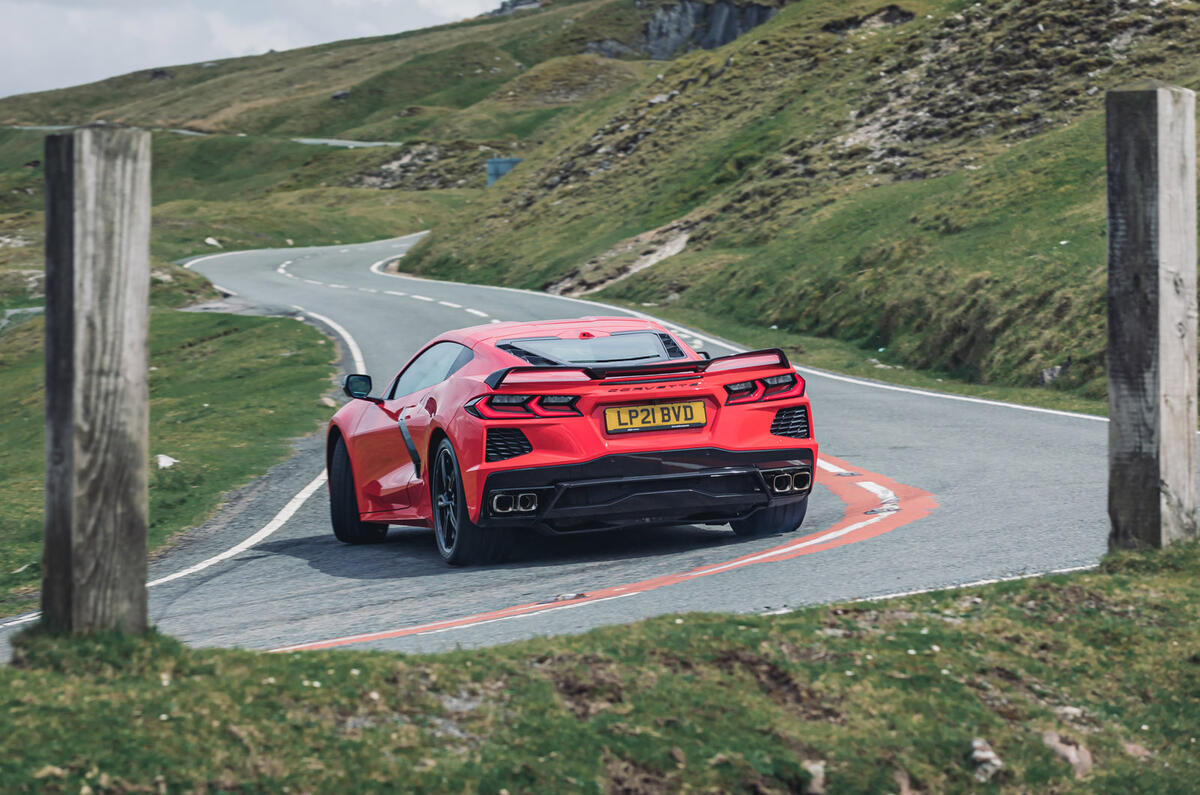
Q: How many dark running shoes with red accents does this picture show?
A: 0